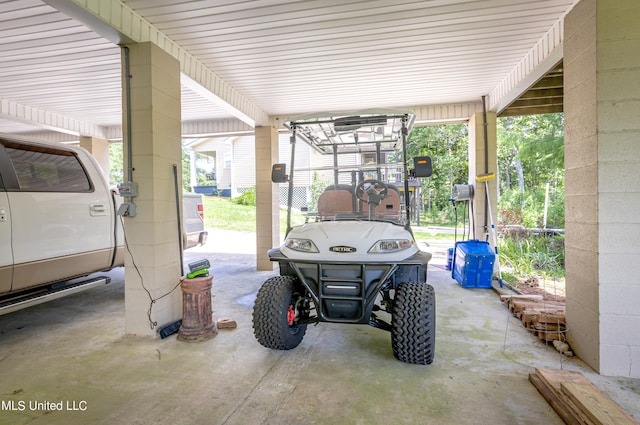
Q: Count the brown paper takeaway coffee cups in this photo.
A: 0